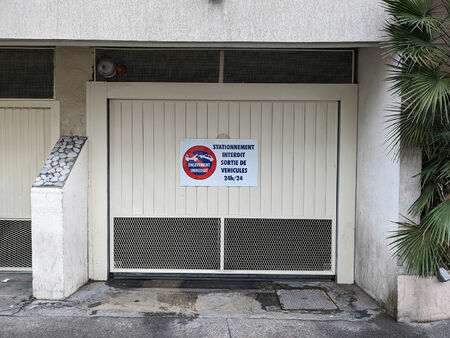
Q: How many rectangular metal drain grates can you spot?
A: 1